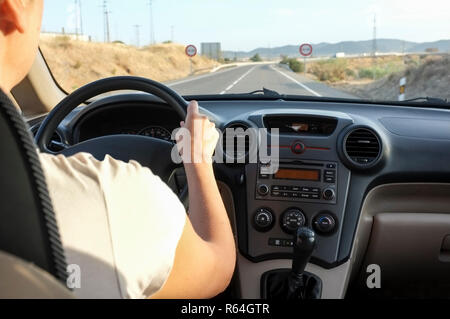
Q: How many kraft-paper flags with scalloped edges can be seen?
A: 0